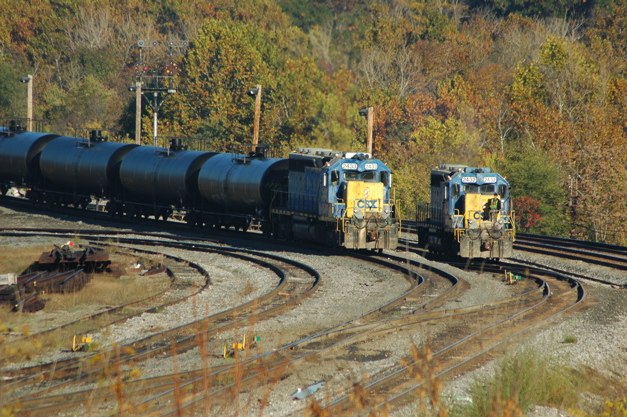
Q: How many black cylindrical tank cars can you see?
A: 4